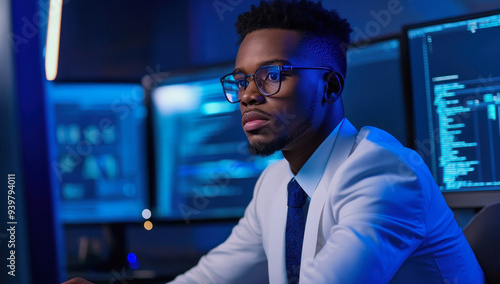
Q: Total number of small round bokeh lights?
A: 3